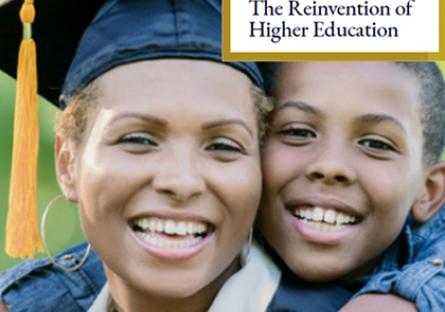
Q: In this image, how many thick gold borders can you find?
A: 1